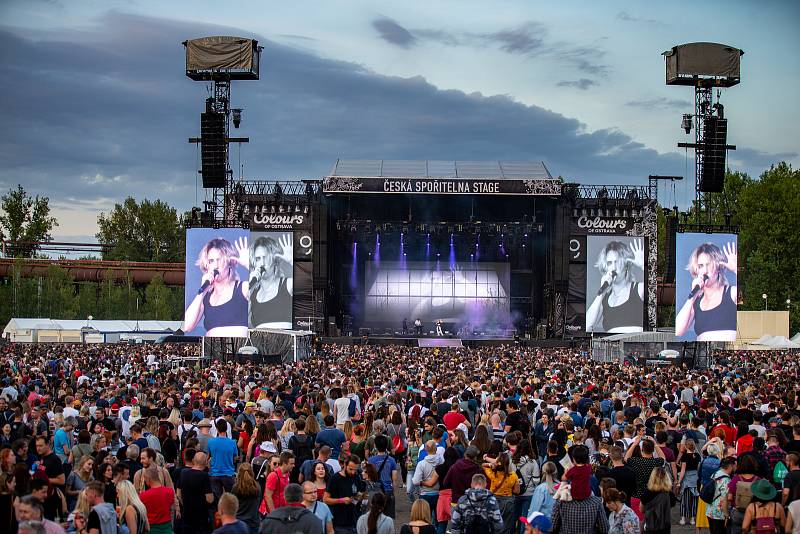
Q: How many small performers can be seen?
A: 3